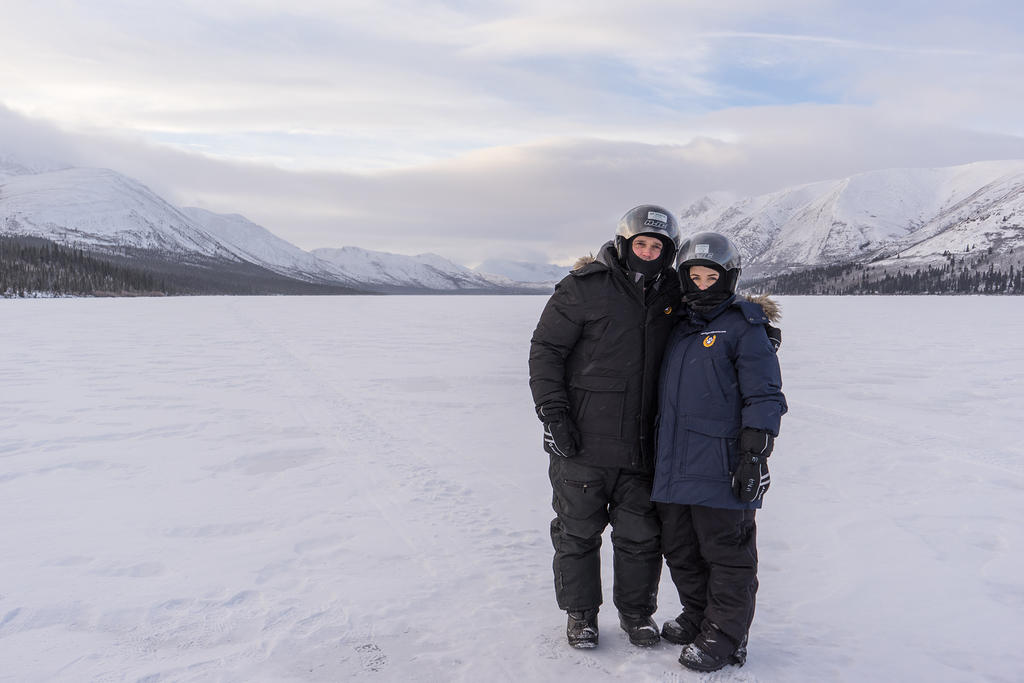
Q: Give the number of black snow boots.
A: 4